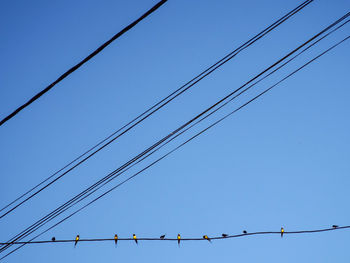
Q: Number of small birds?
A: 11